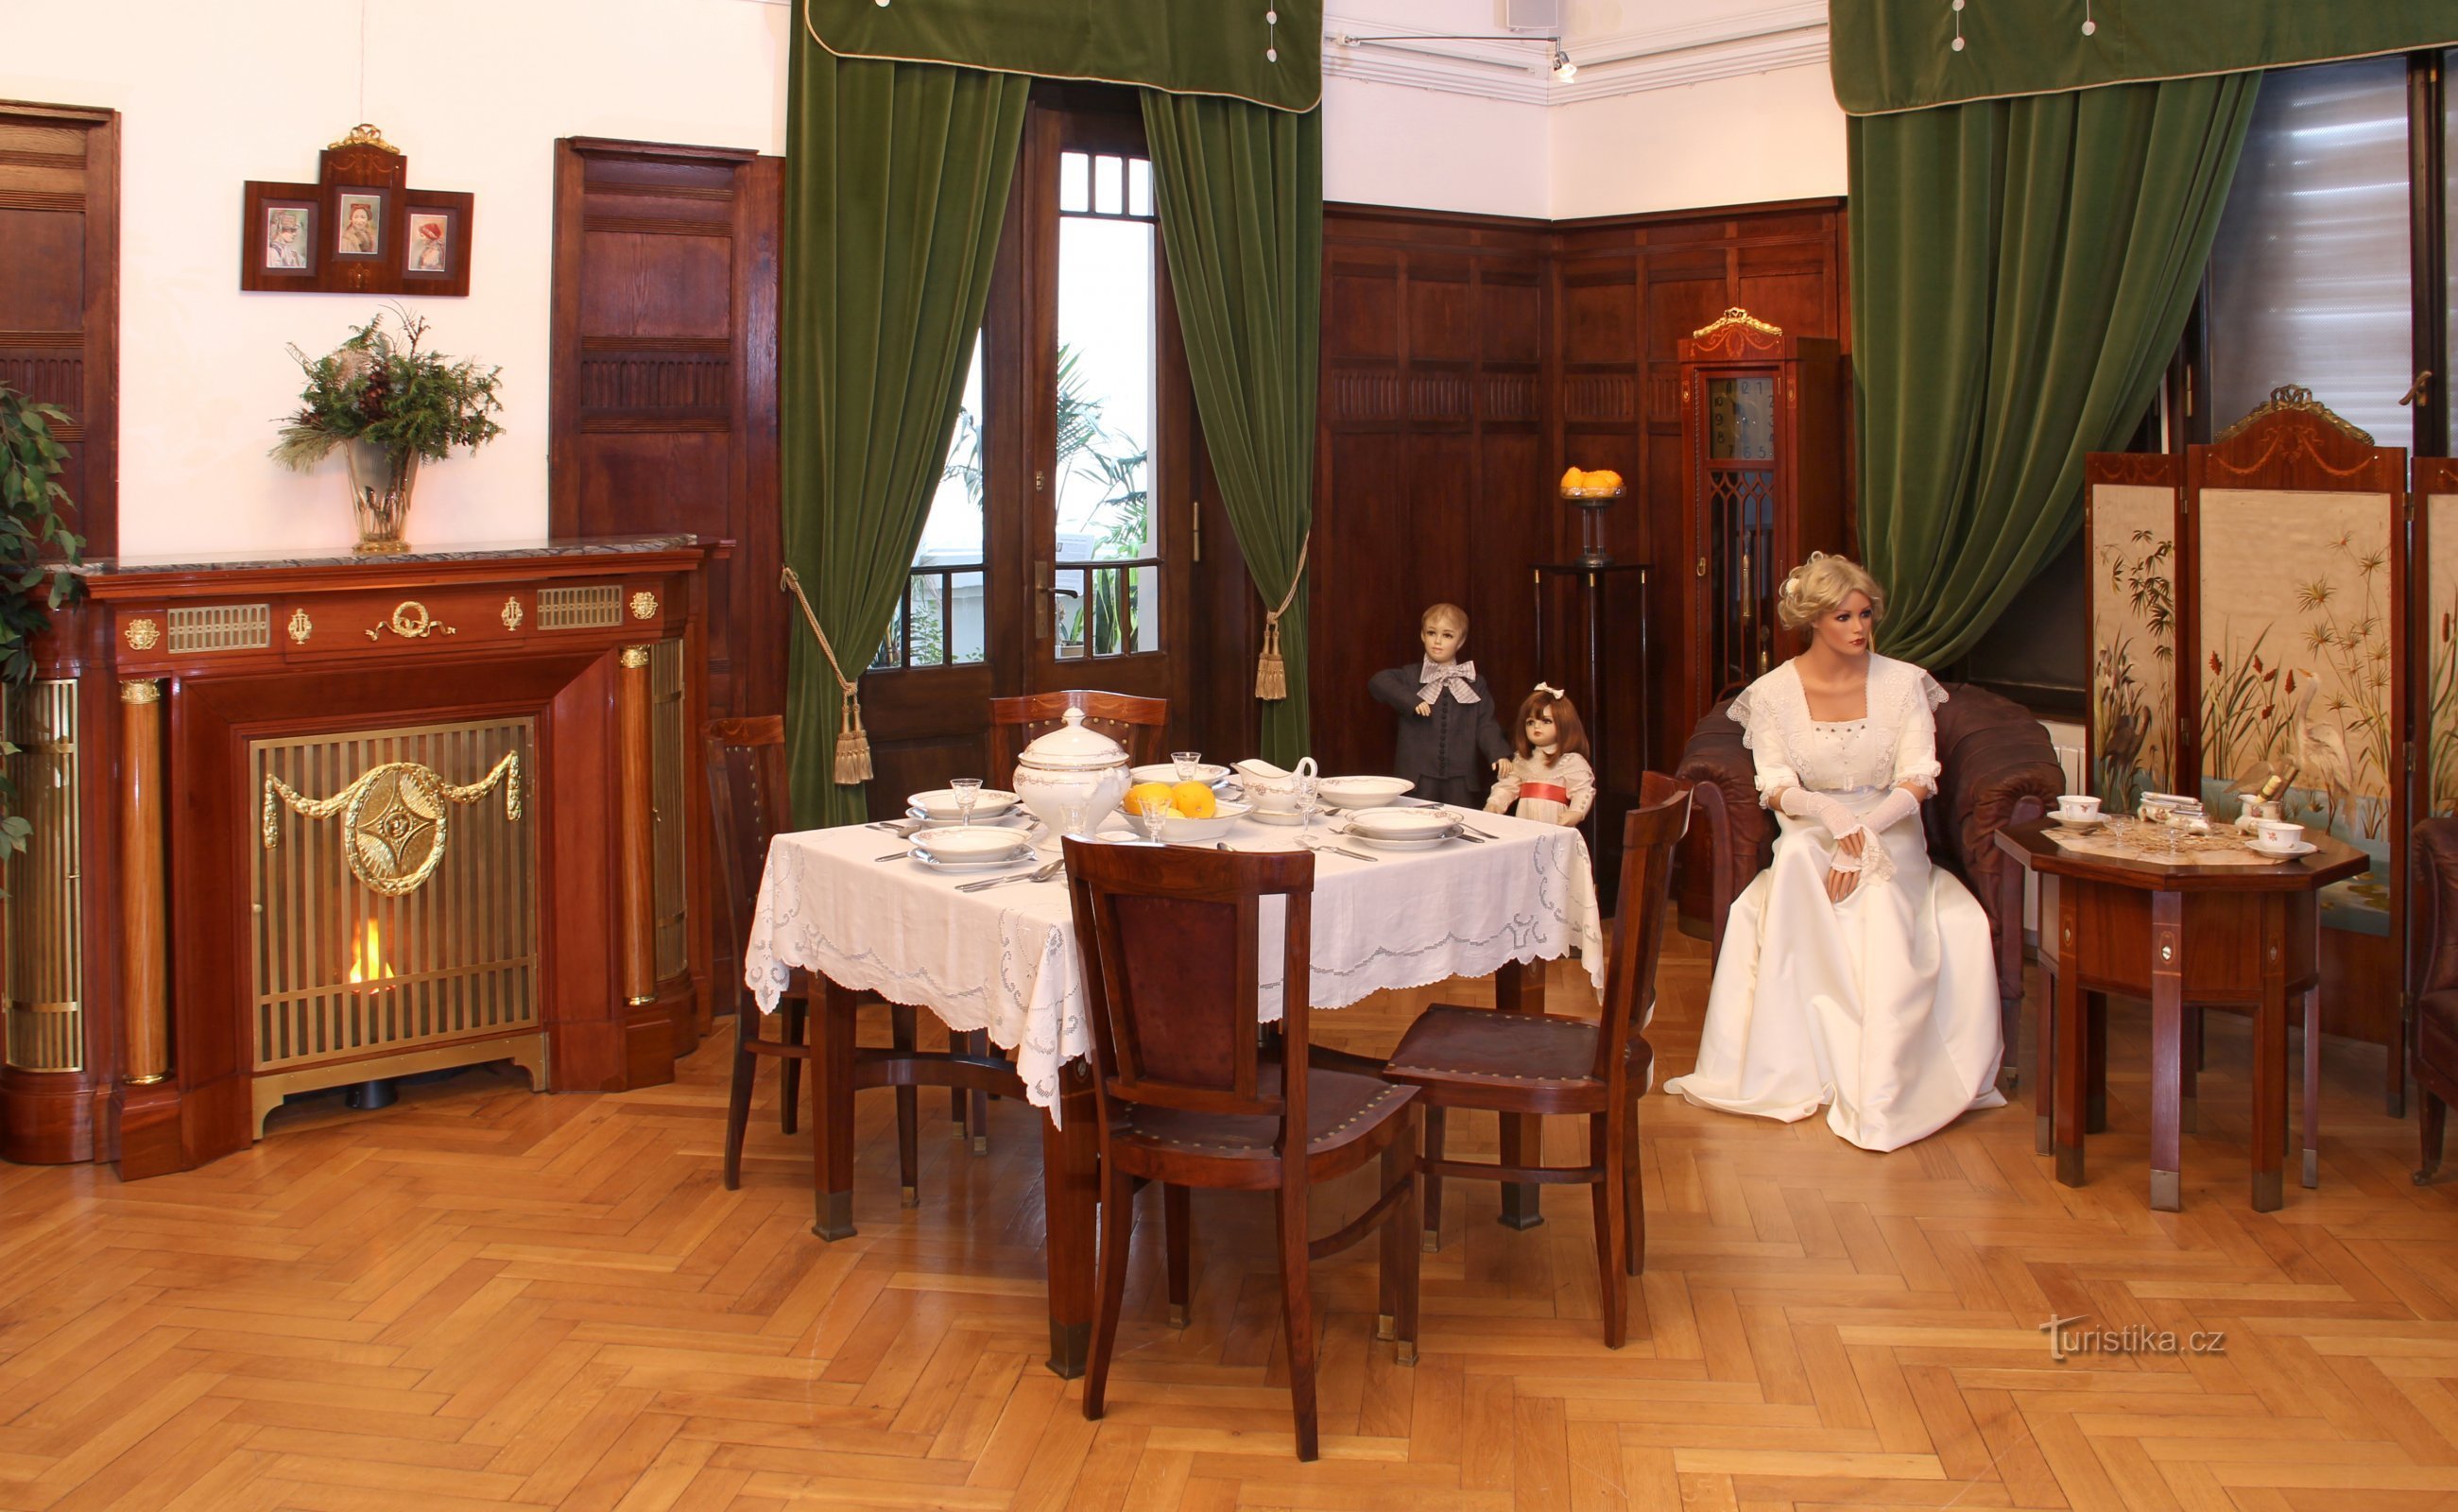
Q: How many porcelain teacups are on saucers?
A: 2